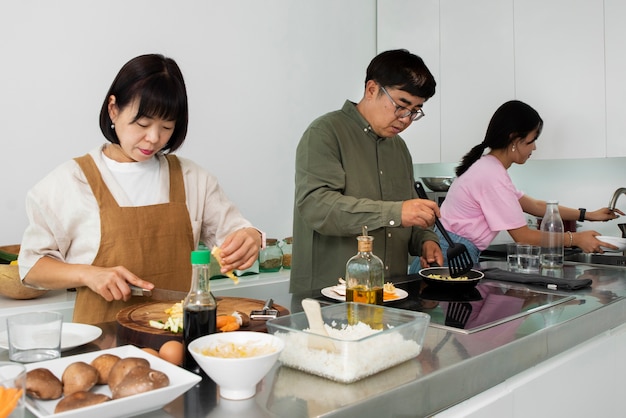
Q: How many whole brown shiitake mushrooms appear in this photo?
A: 6